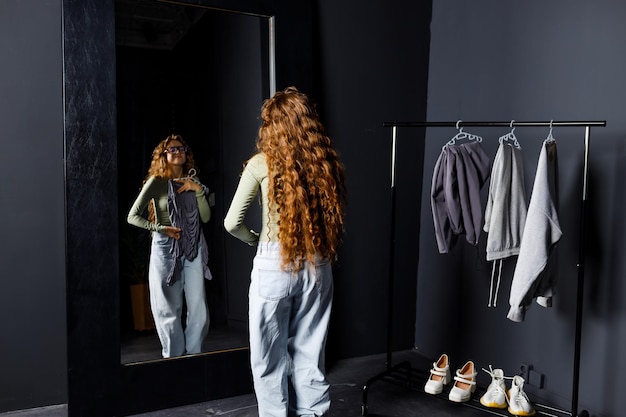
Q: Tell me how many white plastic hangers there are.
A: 4